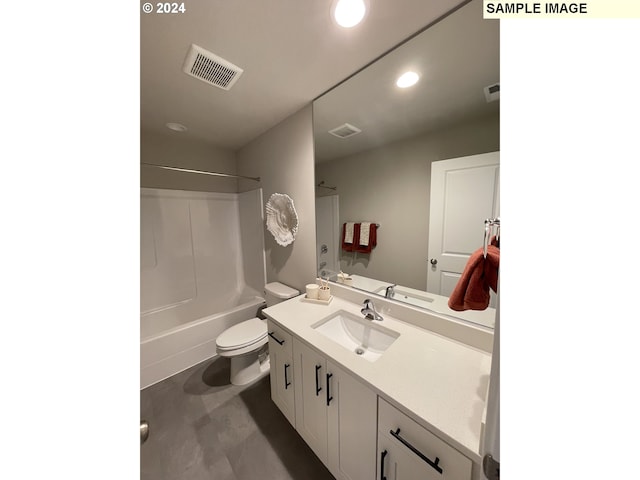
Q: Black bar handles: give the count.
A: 6